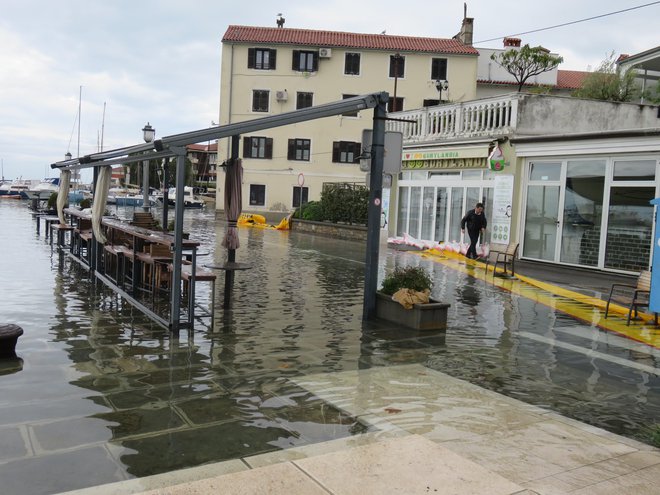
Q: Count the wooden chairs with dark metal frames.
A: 2